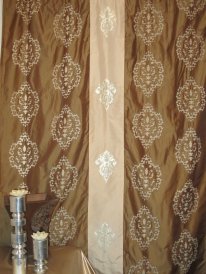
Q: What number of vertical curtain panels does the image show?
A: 3